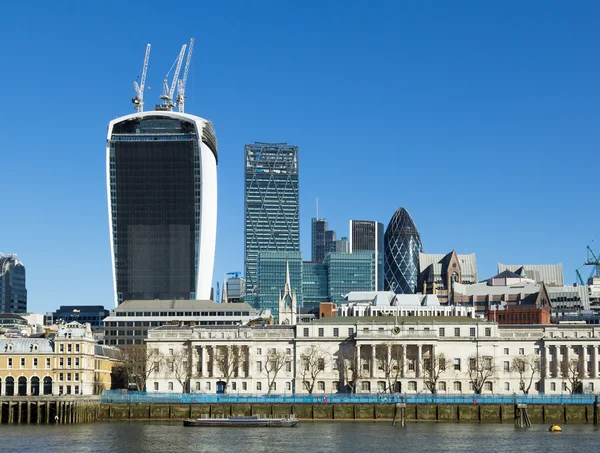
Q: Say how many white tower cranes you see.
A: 3